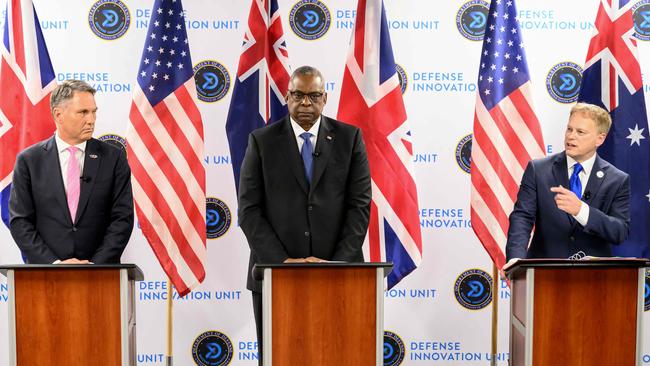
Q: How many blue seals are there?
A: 14